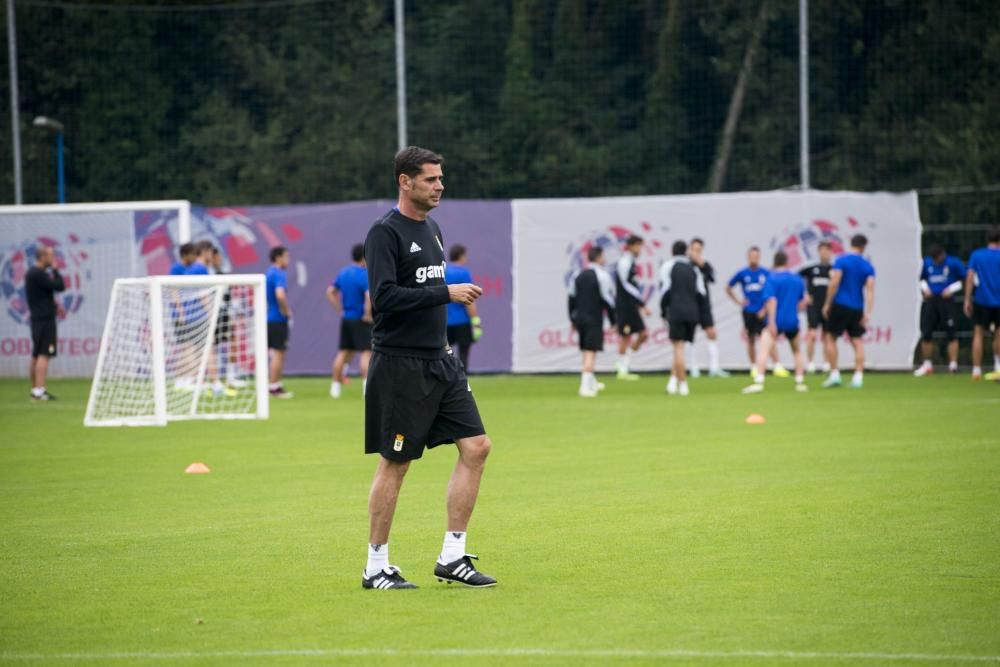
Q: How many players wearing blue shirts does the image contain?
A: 10